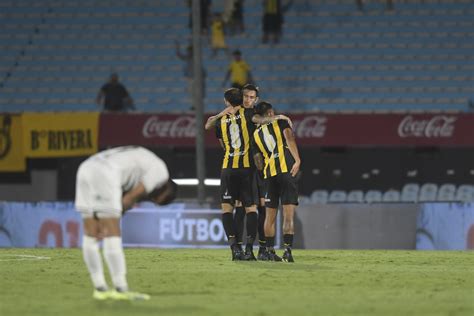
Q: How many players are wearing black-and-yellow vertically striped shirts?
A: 3